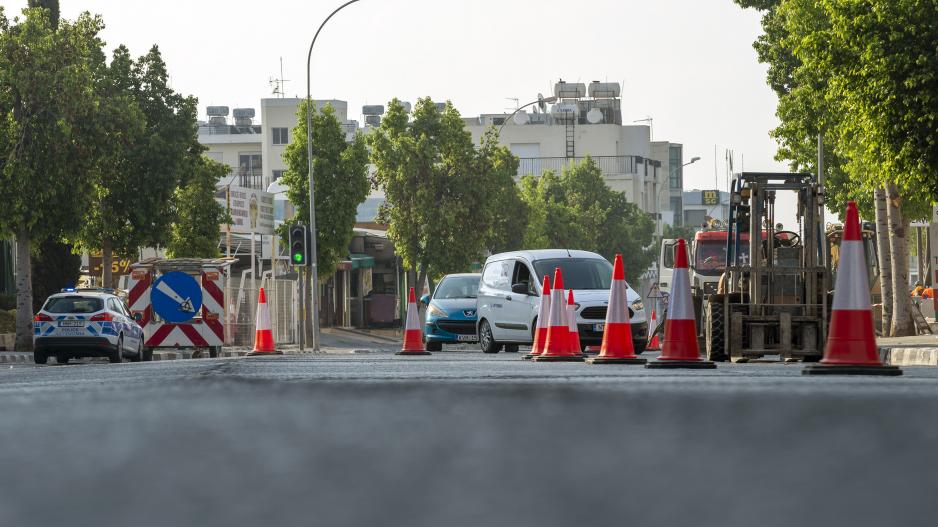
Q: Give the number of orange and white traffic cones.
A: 9